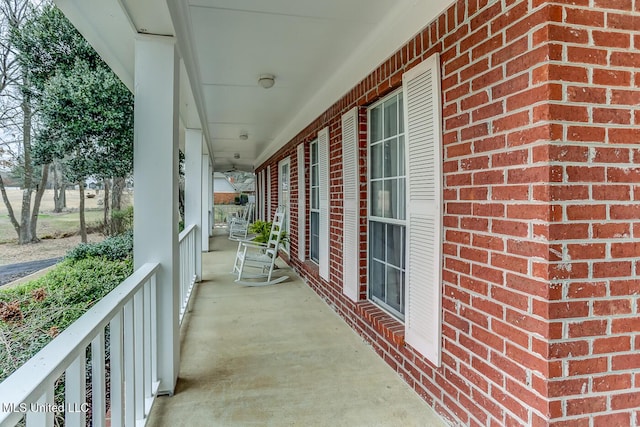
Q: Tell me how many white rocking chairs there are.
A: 2